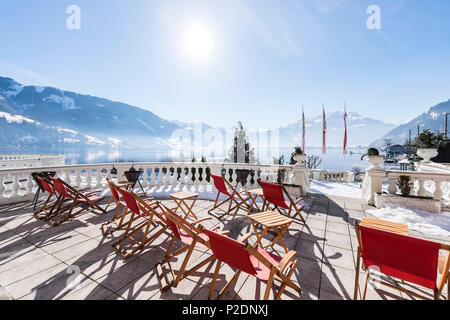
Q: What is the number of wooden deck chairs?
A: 9